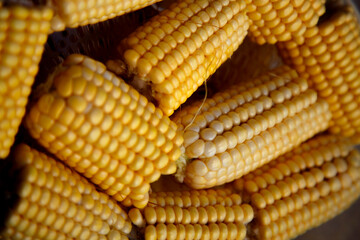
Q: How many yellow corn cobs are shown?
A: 10